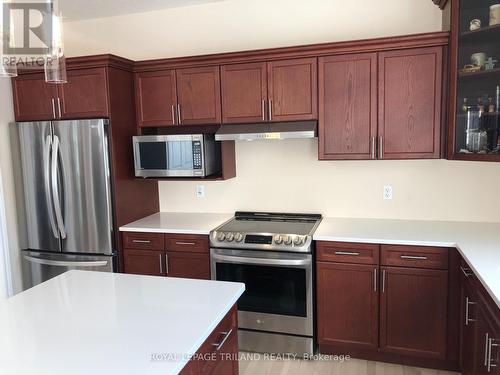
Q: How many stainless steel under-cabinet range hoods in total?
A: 1